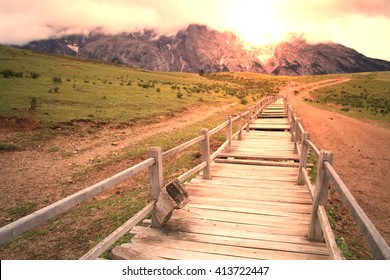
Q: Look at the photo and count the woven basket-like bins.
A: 1